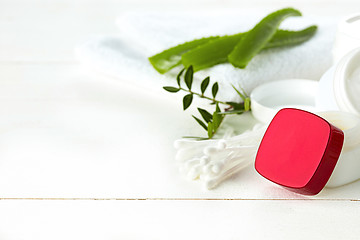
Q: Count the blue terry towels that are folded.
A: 0